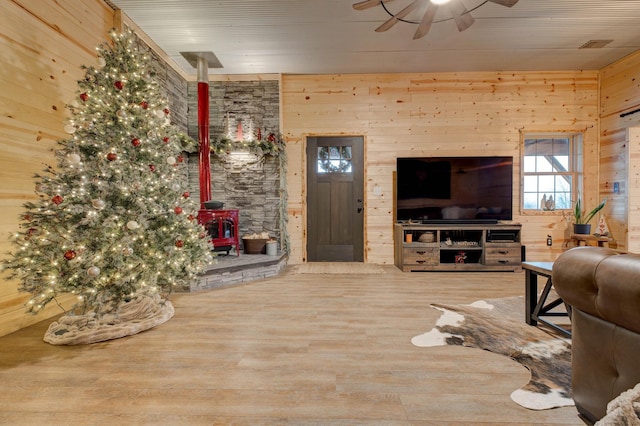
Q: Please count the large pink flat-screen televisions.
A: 0